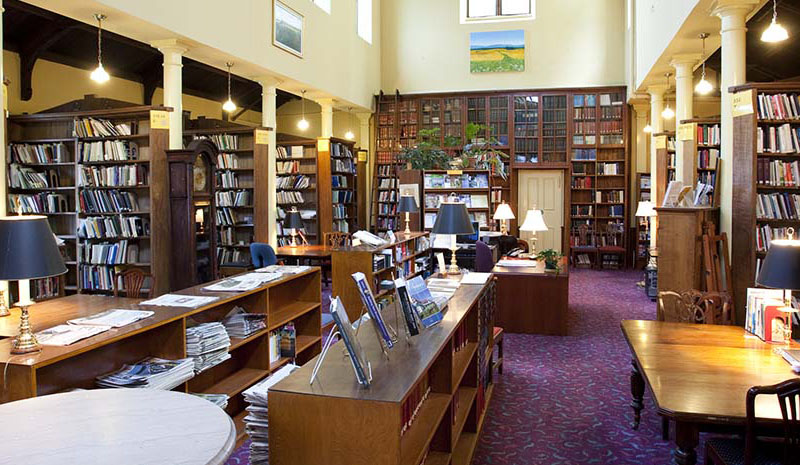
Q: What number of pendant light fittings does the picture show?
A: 8